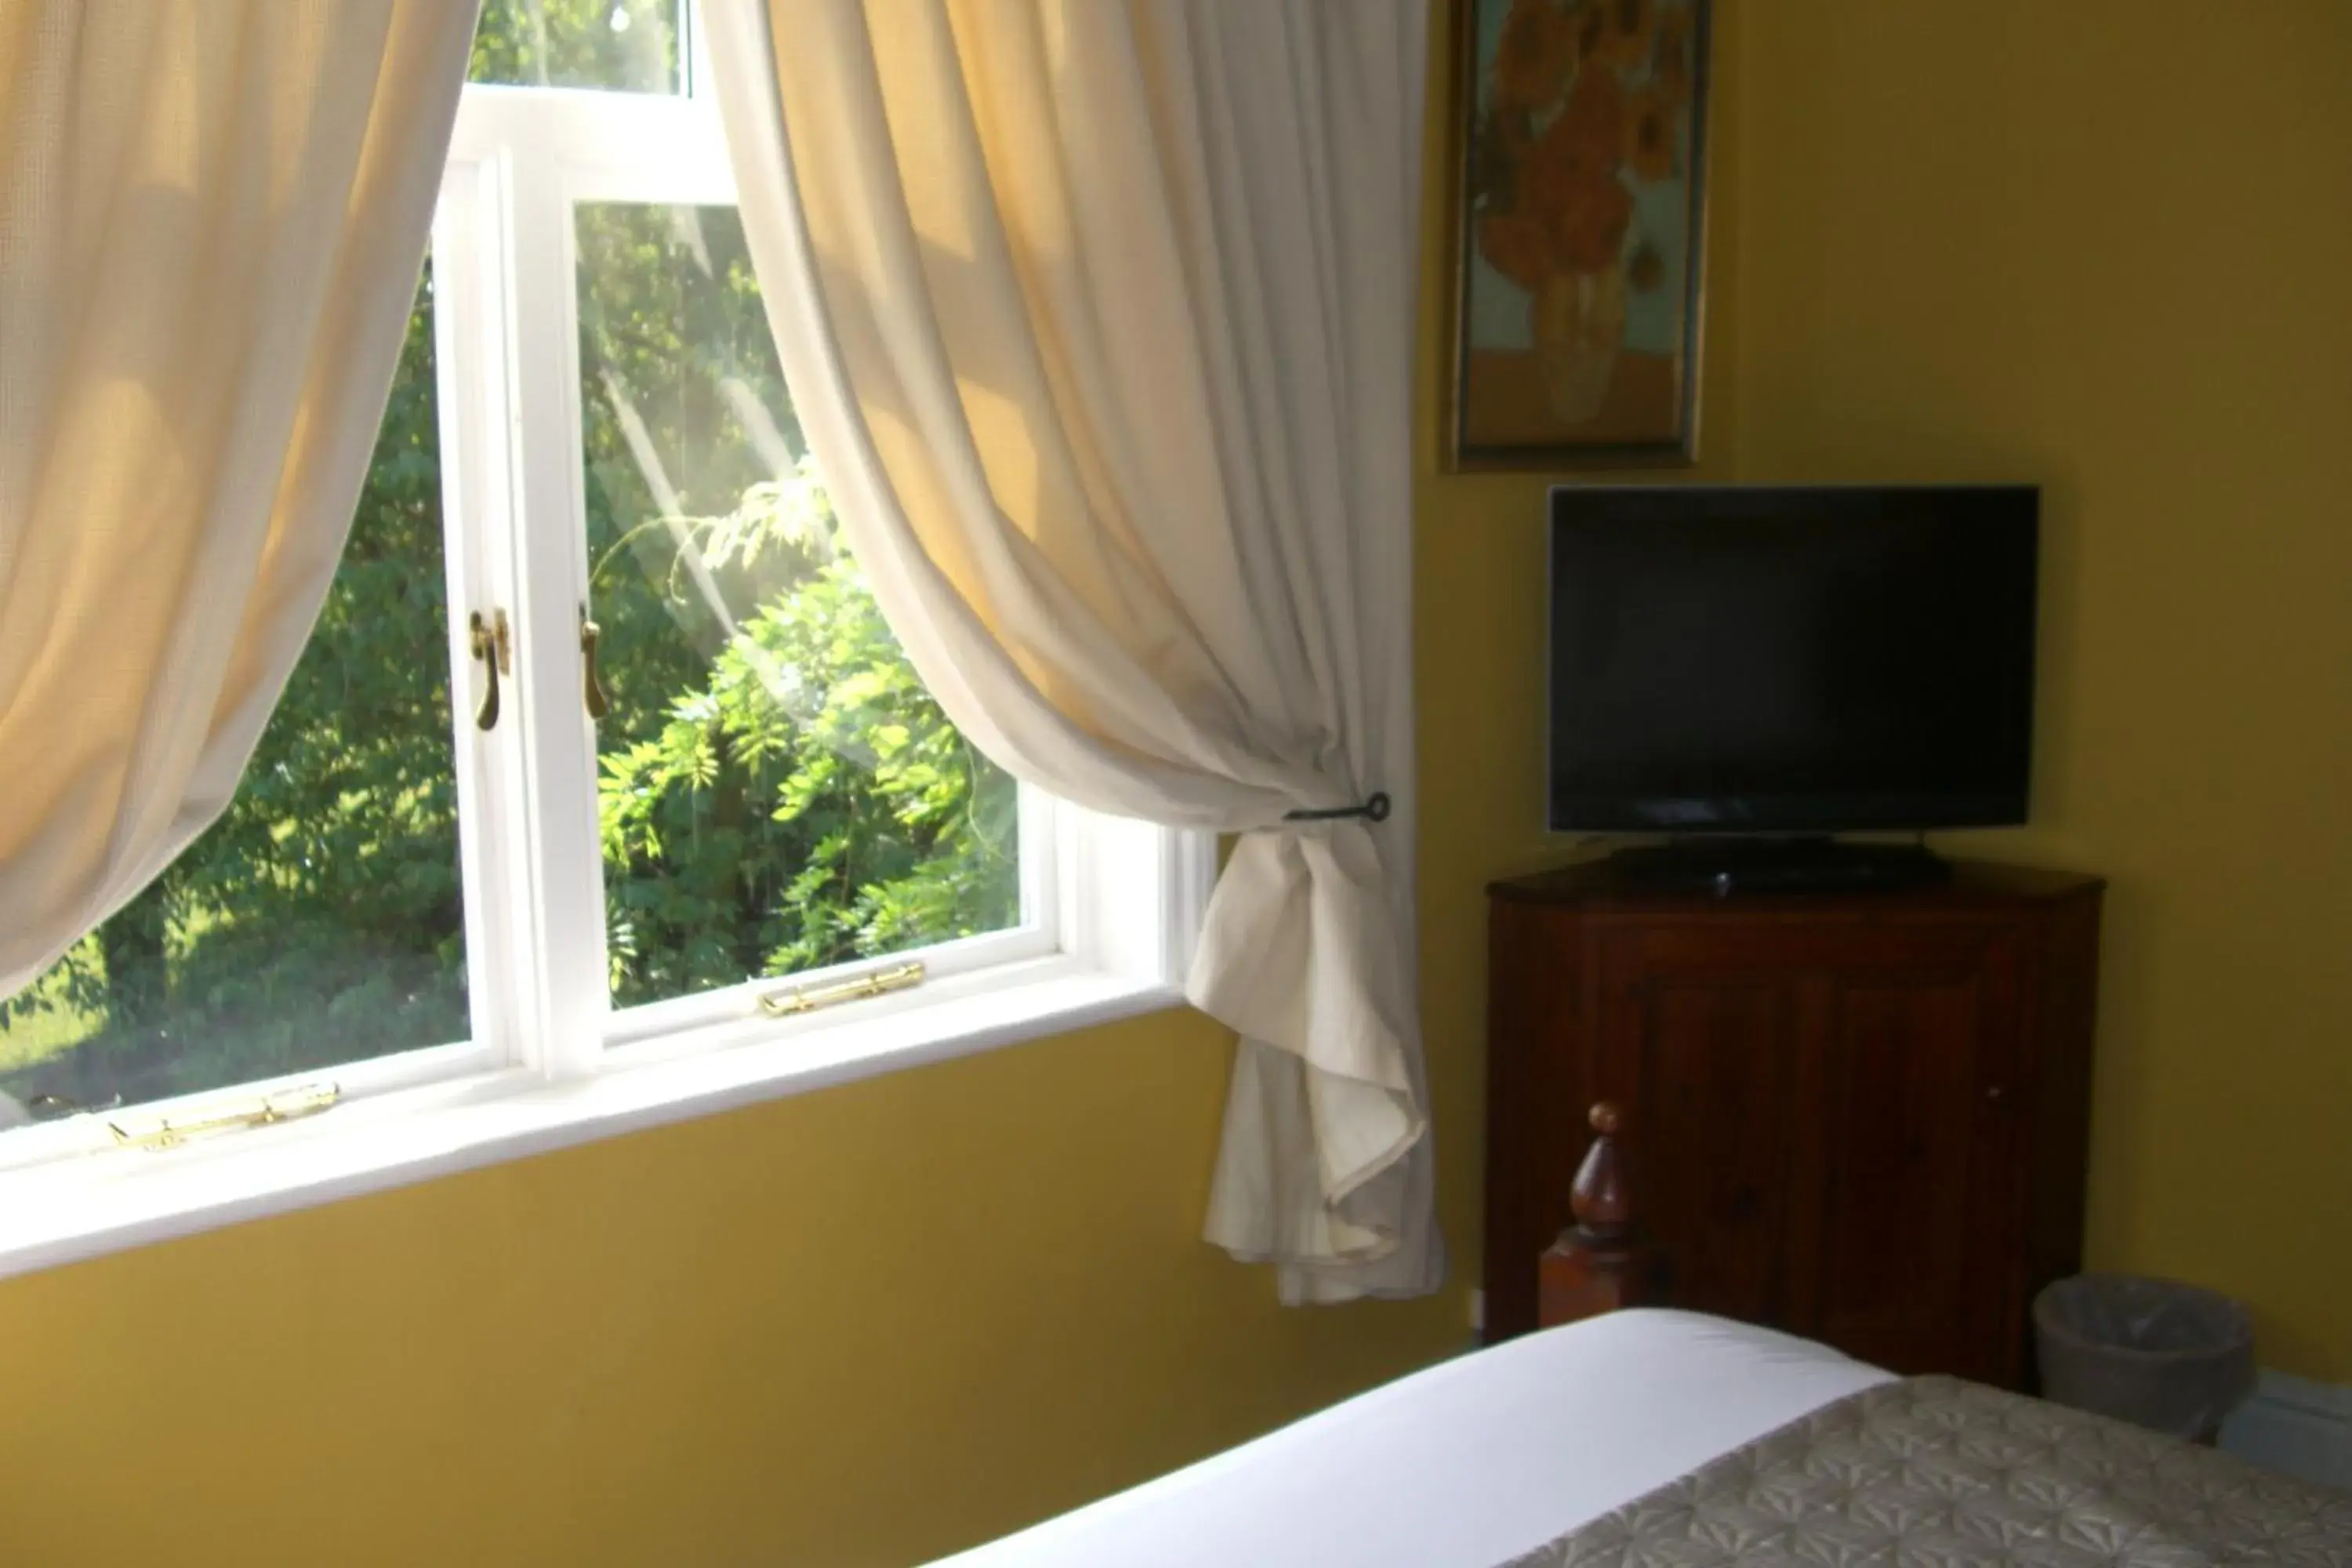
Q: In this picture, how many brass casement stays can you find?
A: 2